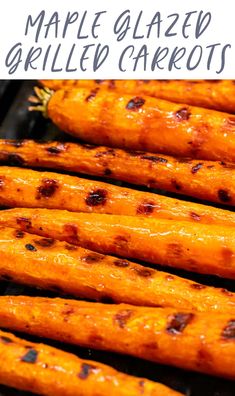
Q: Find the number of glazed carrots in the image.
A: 8